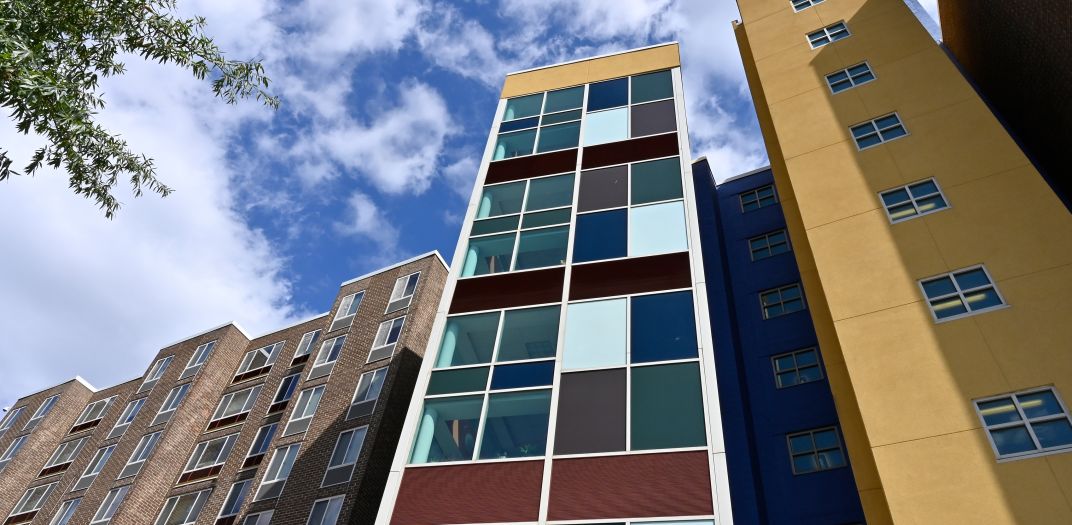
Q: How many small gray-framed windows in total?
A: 5